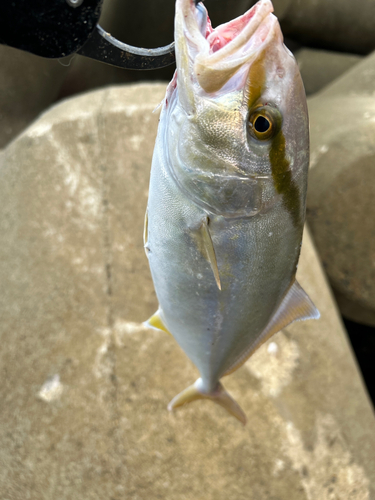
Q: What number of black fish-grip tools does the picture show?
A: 1